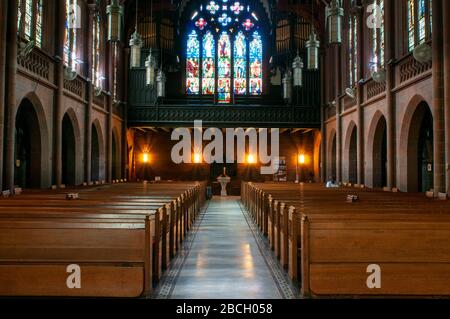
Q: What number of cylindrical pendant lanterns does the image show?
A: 8